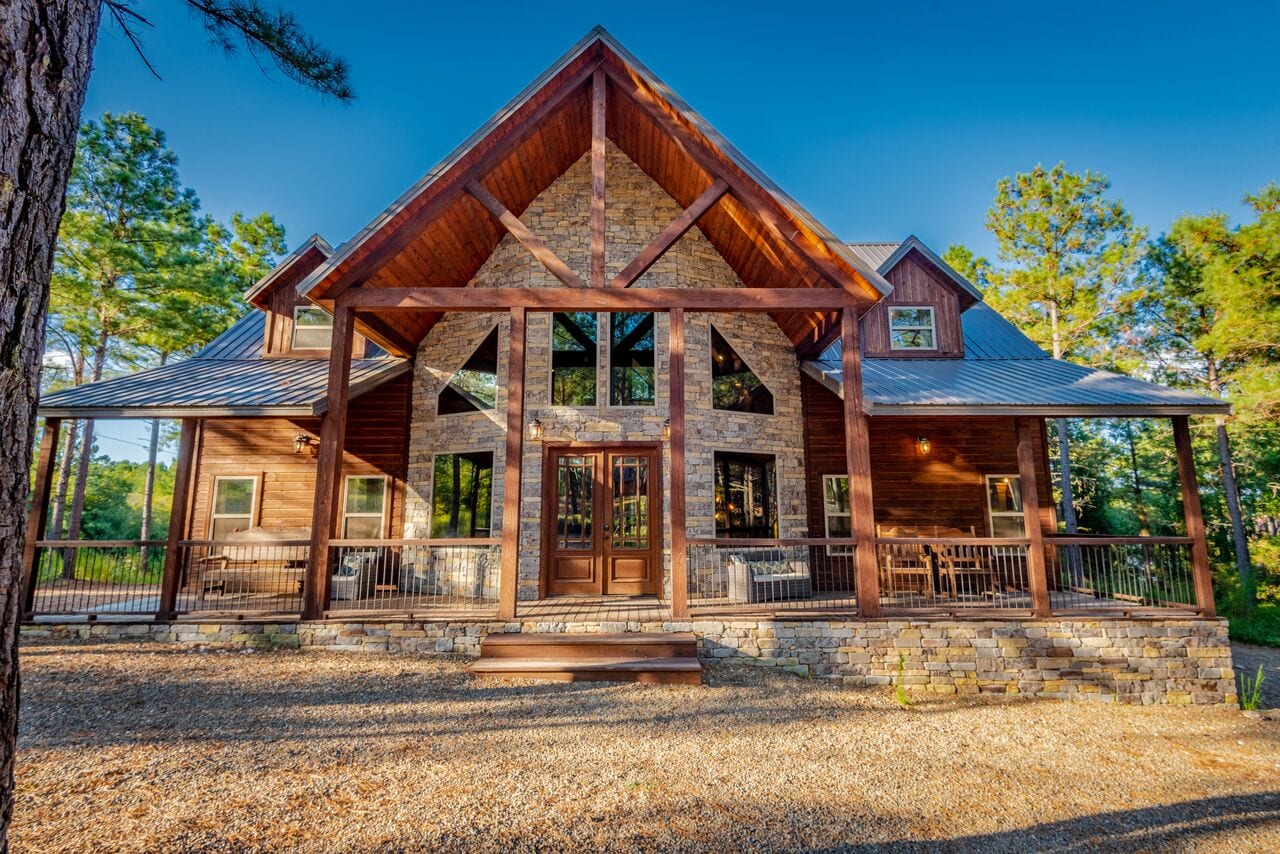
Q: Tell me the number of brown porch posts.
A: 8